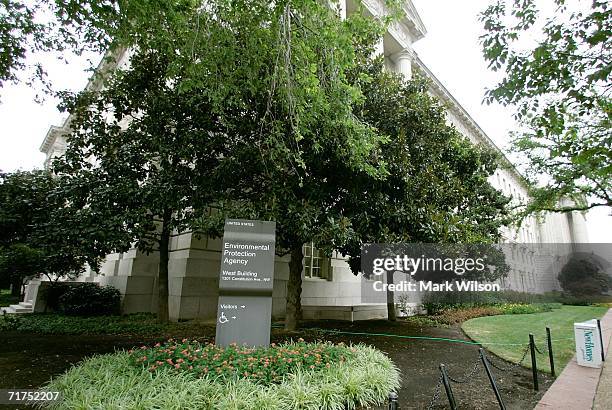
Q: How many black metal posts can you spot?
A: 5